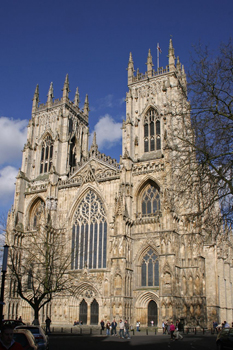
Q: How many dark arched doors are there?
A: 3